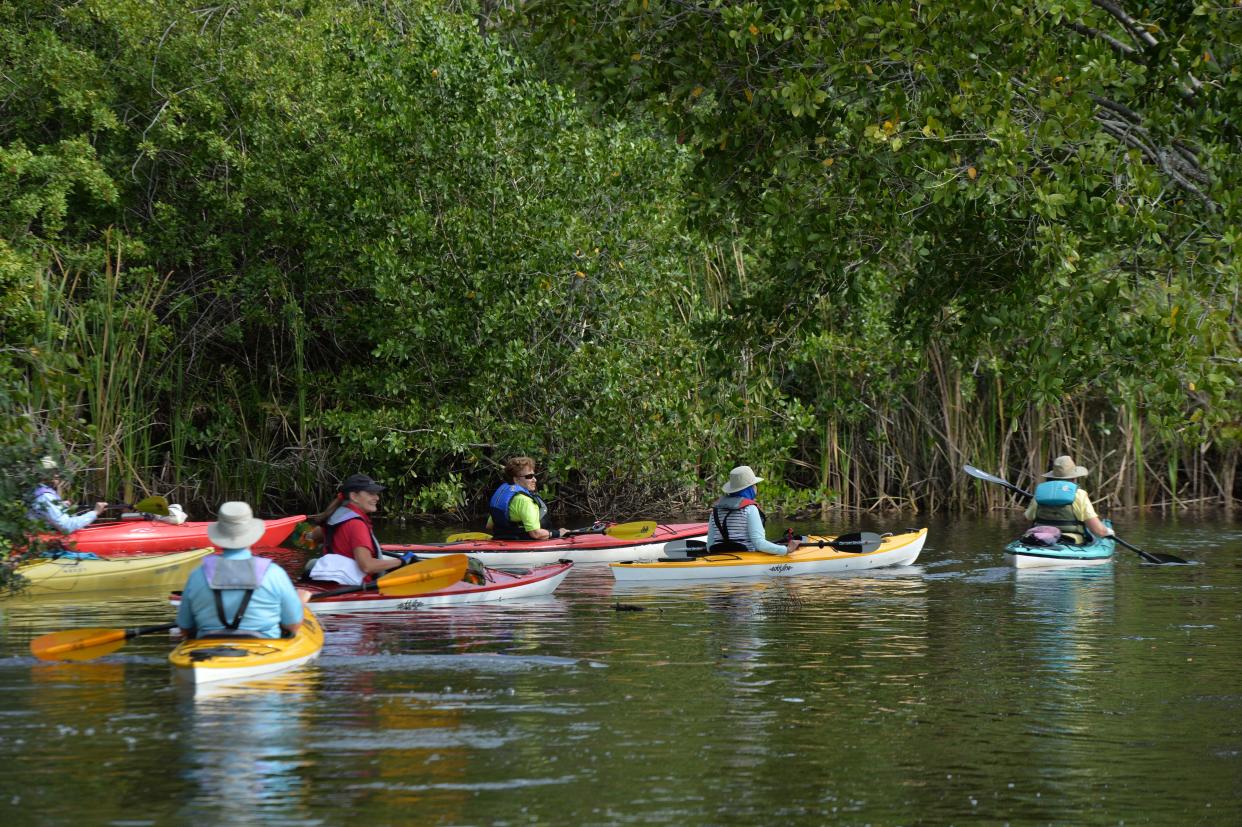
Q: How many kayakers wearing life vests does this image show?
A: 6